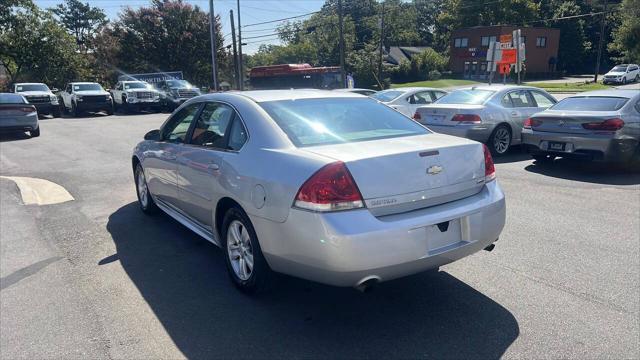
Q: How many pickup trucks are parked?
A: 4